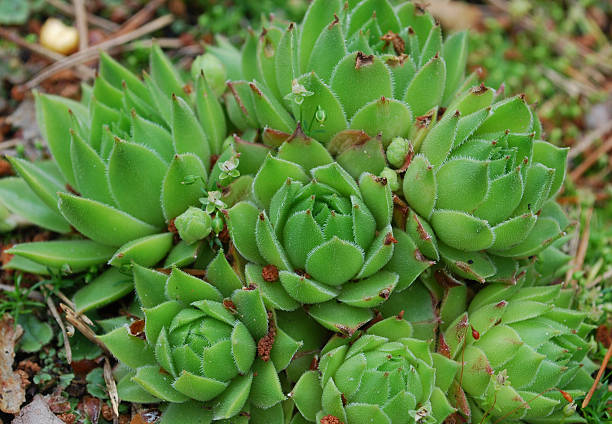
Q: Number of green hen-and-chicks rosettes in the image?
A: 7